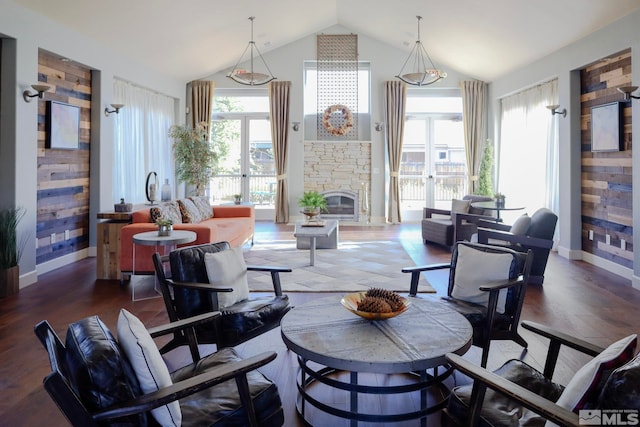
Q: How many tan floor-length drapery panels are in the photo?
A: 4